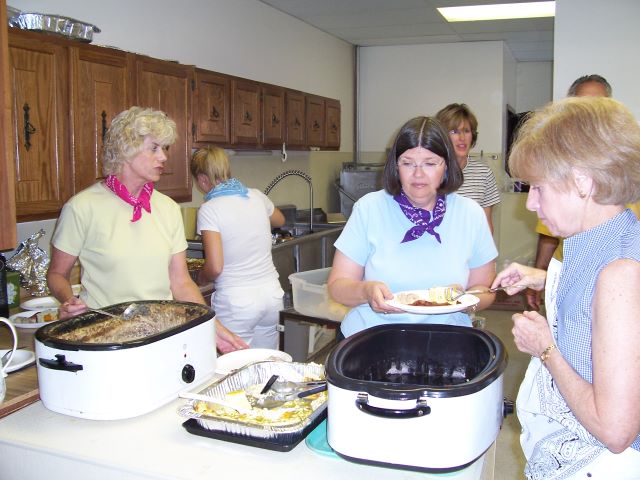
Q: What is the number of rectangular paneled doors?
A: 9